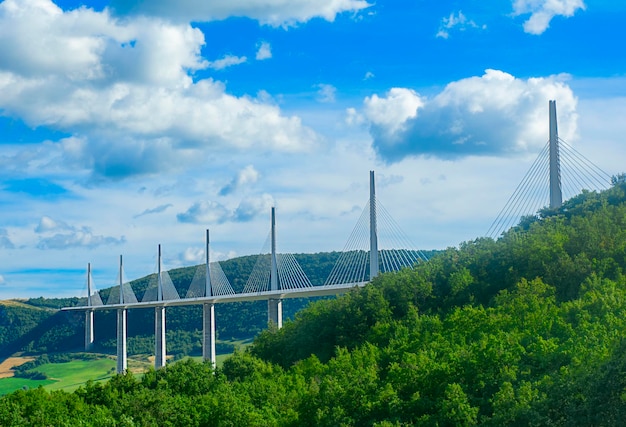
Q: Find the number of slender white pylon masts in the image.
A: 7